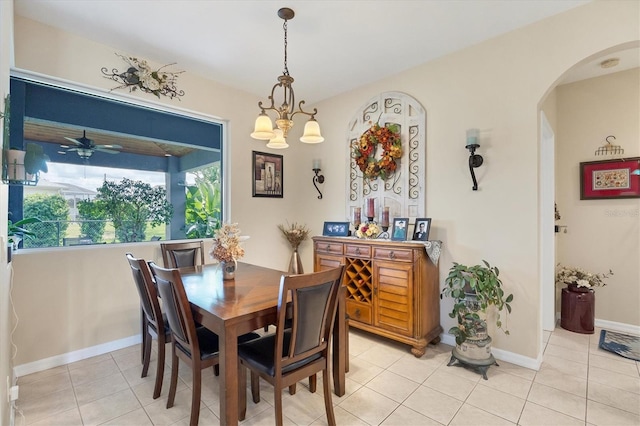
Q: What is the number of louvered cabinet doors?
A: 2